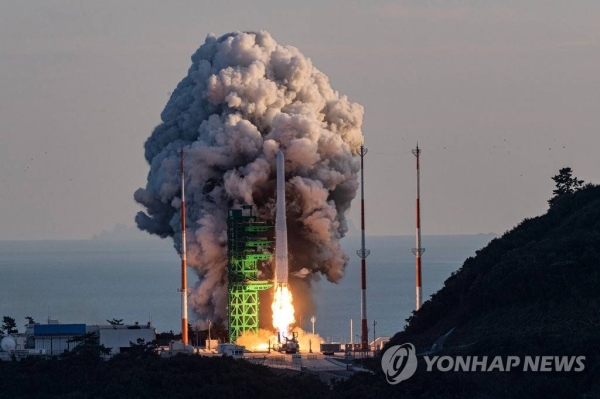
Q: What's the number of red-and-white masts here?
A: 3